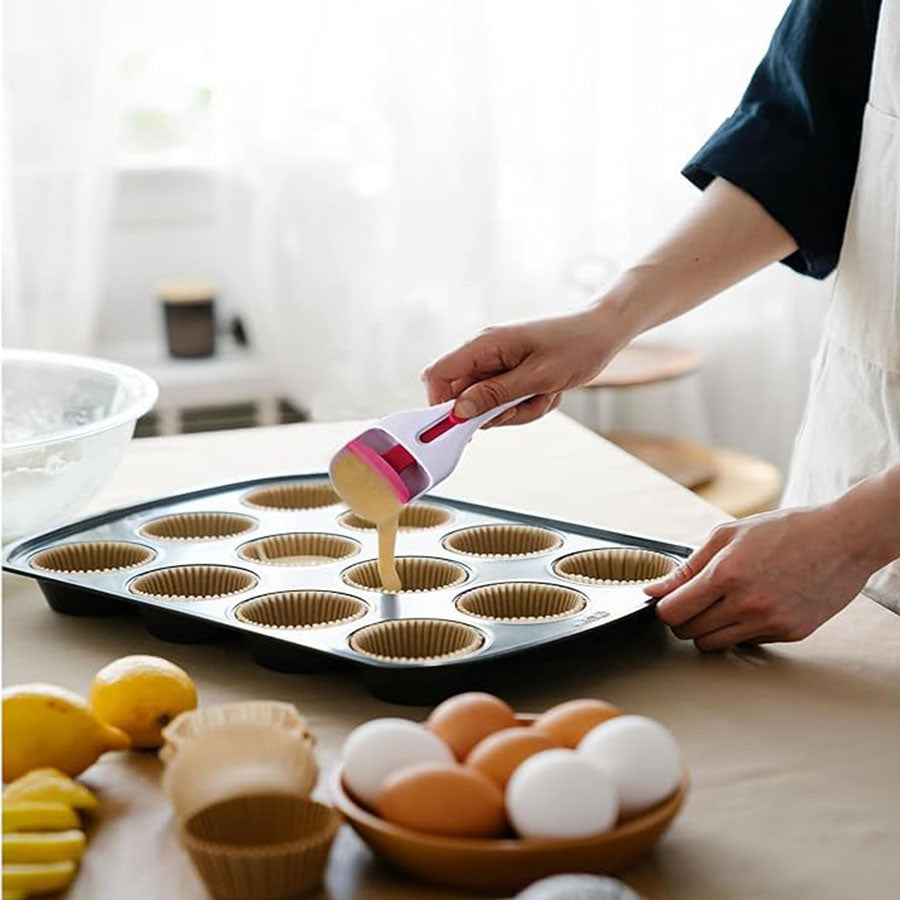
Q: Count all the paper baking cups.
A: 14